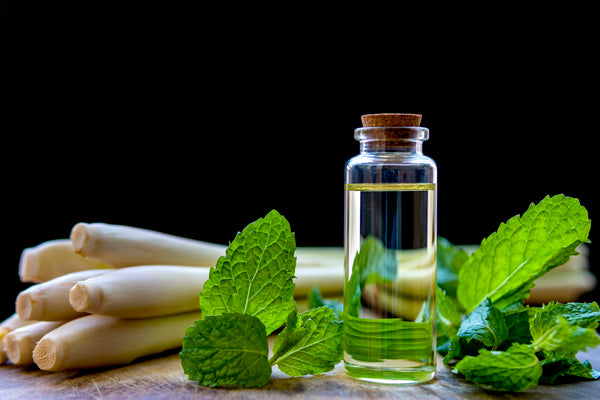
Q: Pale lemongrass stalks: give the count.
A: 7